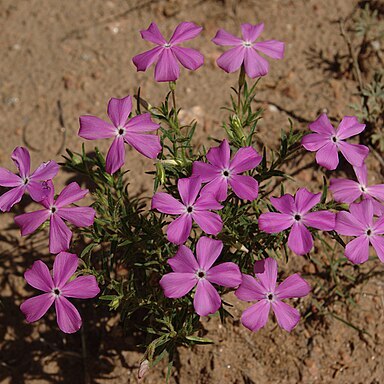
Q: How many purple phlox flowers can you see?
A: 14